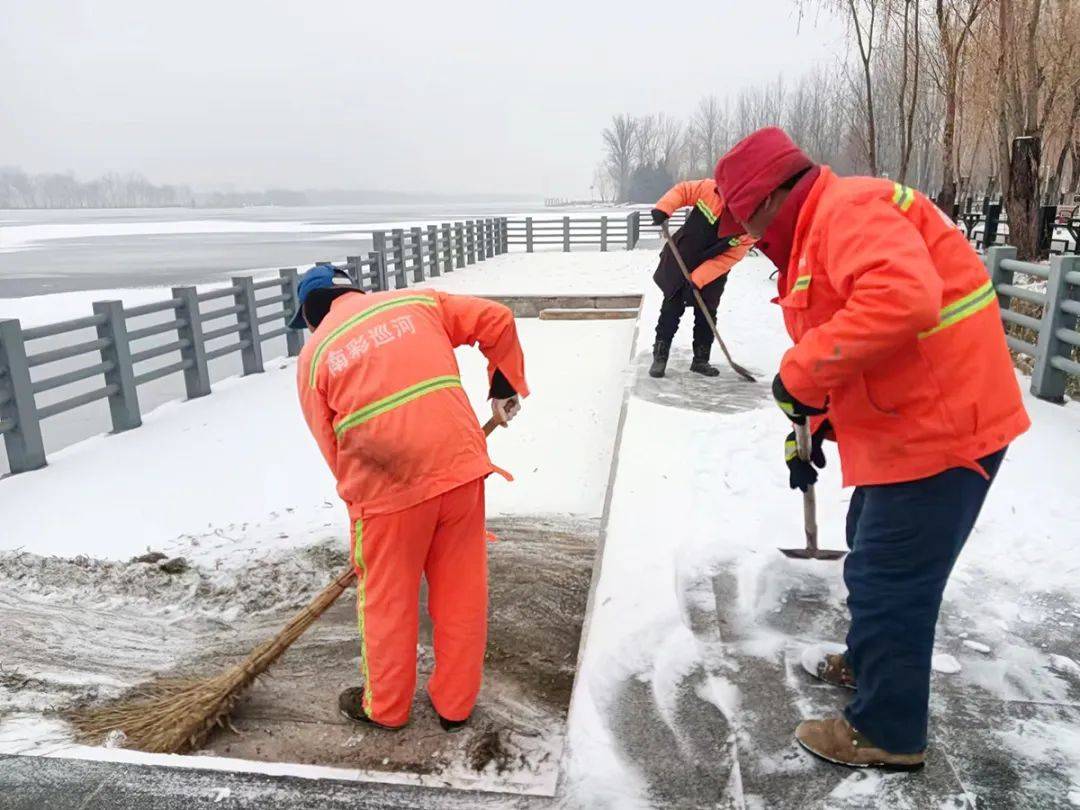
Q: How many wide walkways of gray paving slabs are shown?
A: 1